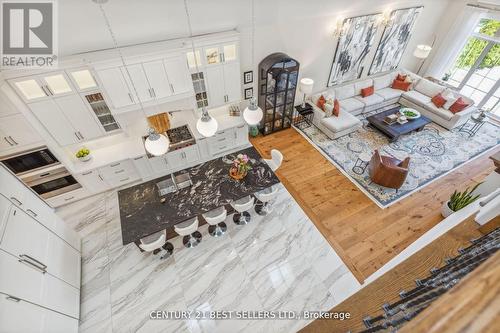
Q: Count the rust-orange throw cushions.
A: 7